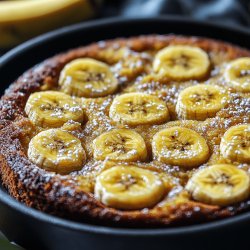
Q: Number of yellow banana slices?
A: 12